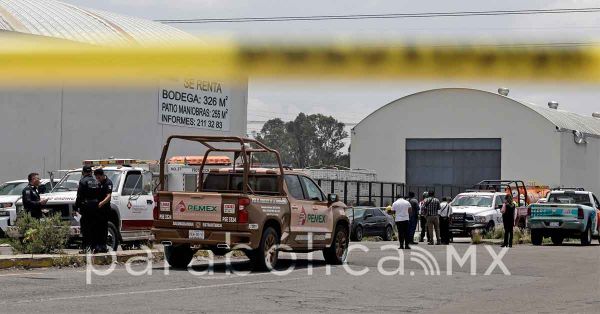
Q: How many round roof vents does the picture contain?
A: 3